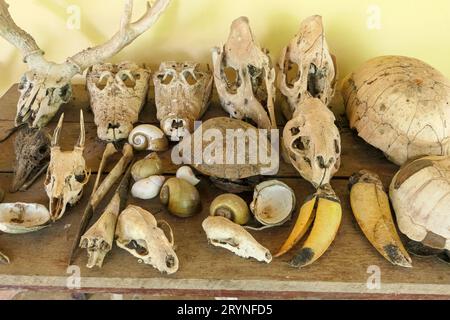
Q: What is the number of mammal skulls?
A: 7